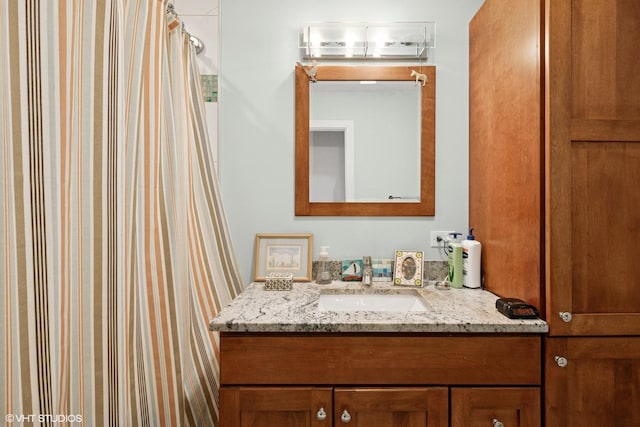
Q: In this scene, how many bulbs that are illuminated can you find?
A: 3